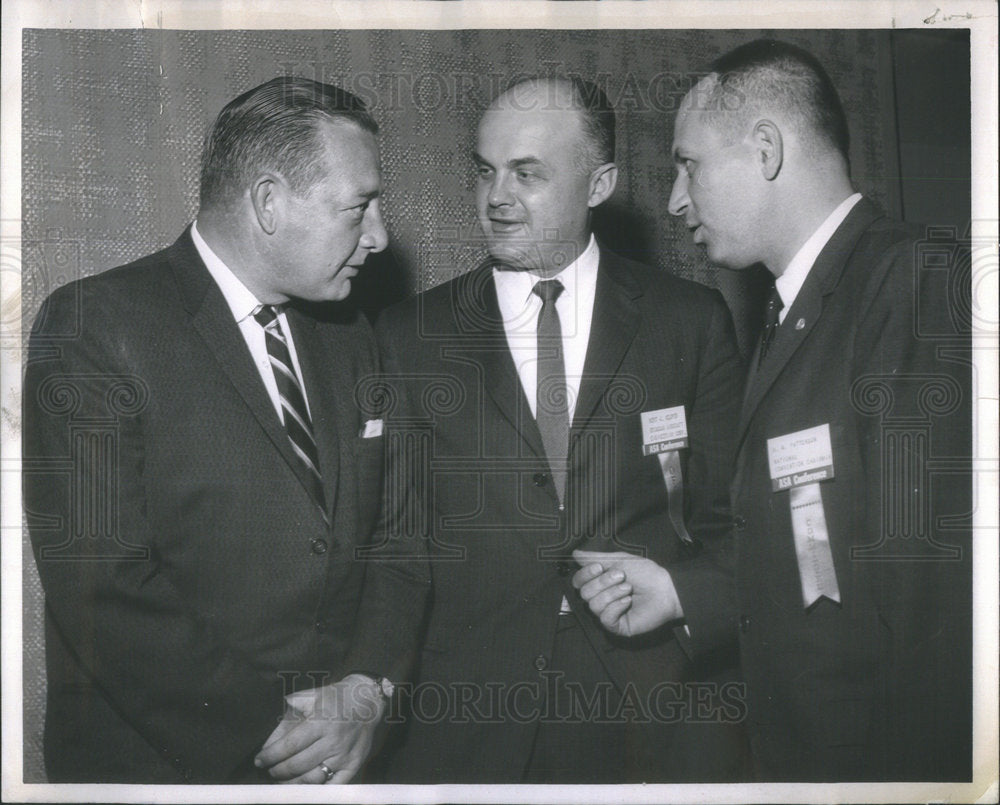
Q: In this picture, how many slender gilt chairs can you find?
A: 0